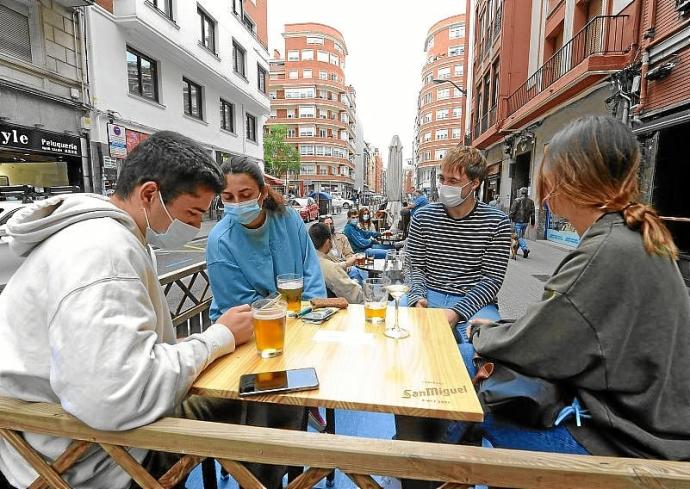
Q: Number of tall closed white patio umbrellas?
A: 1